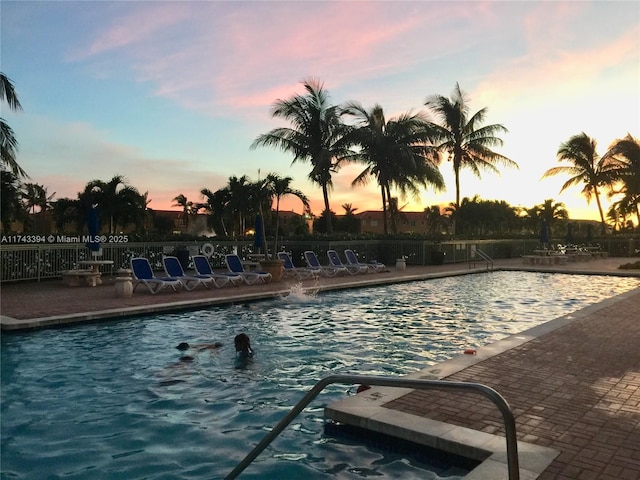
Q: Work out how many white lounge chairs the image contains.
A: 8